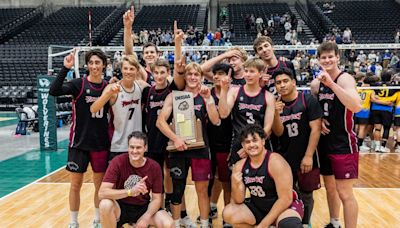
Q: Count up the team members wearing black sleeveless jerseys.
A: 11